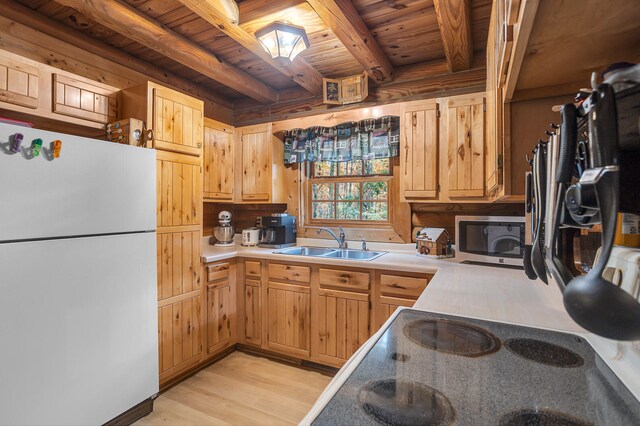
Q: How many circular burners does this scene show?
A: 4